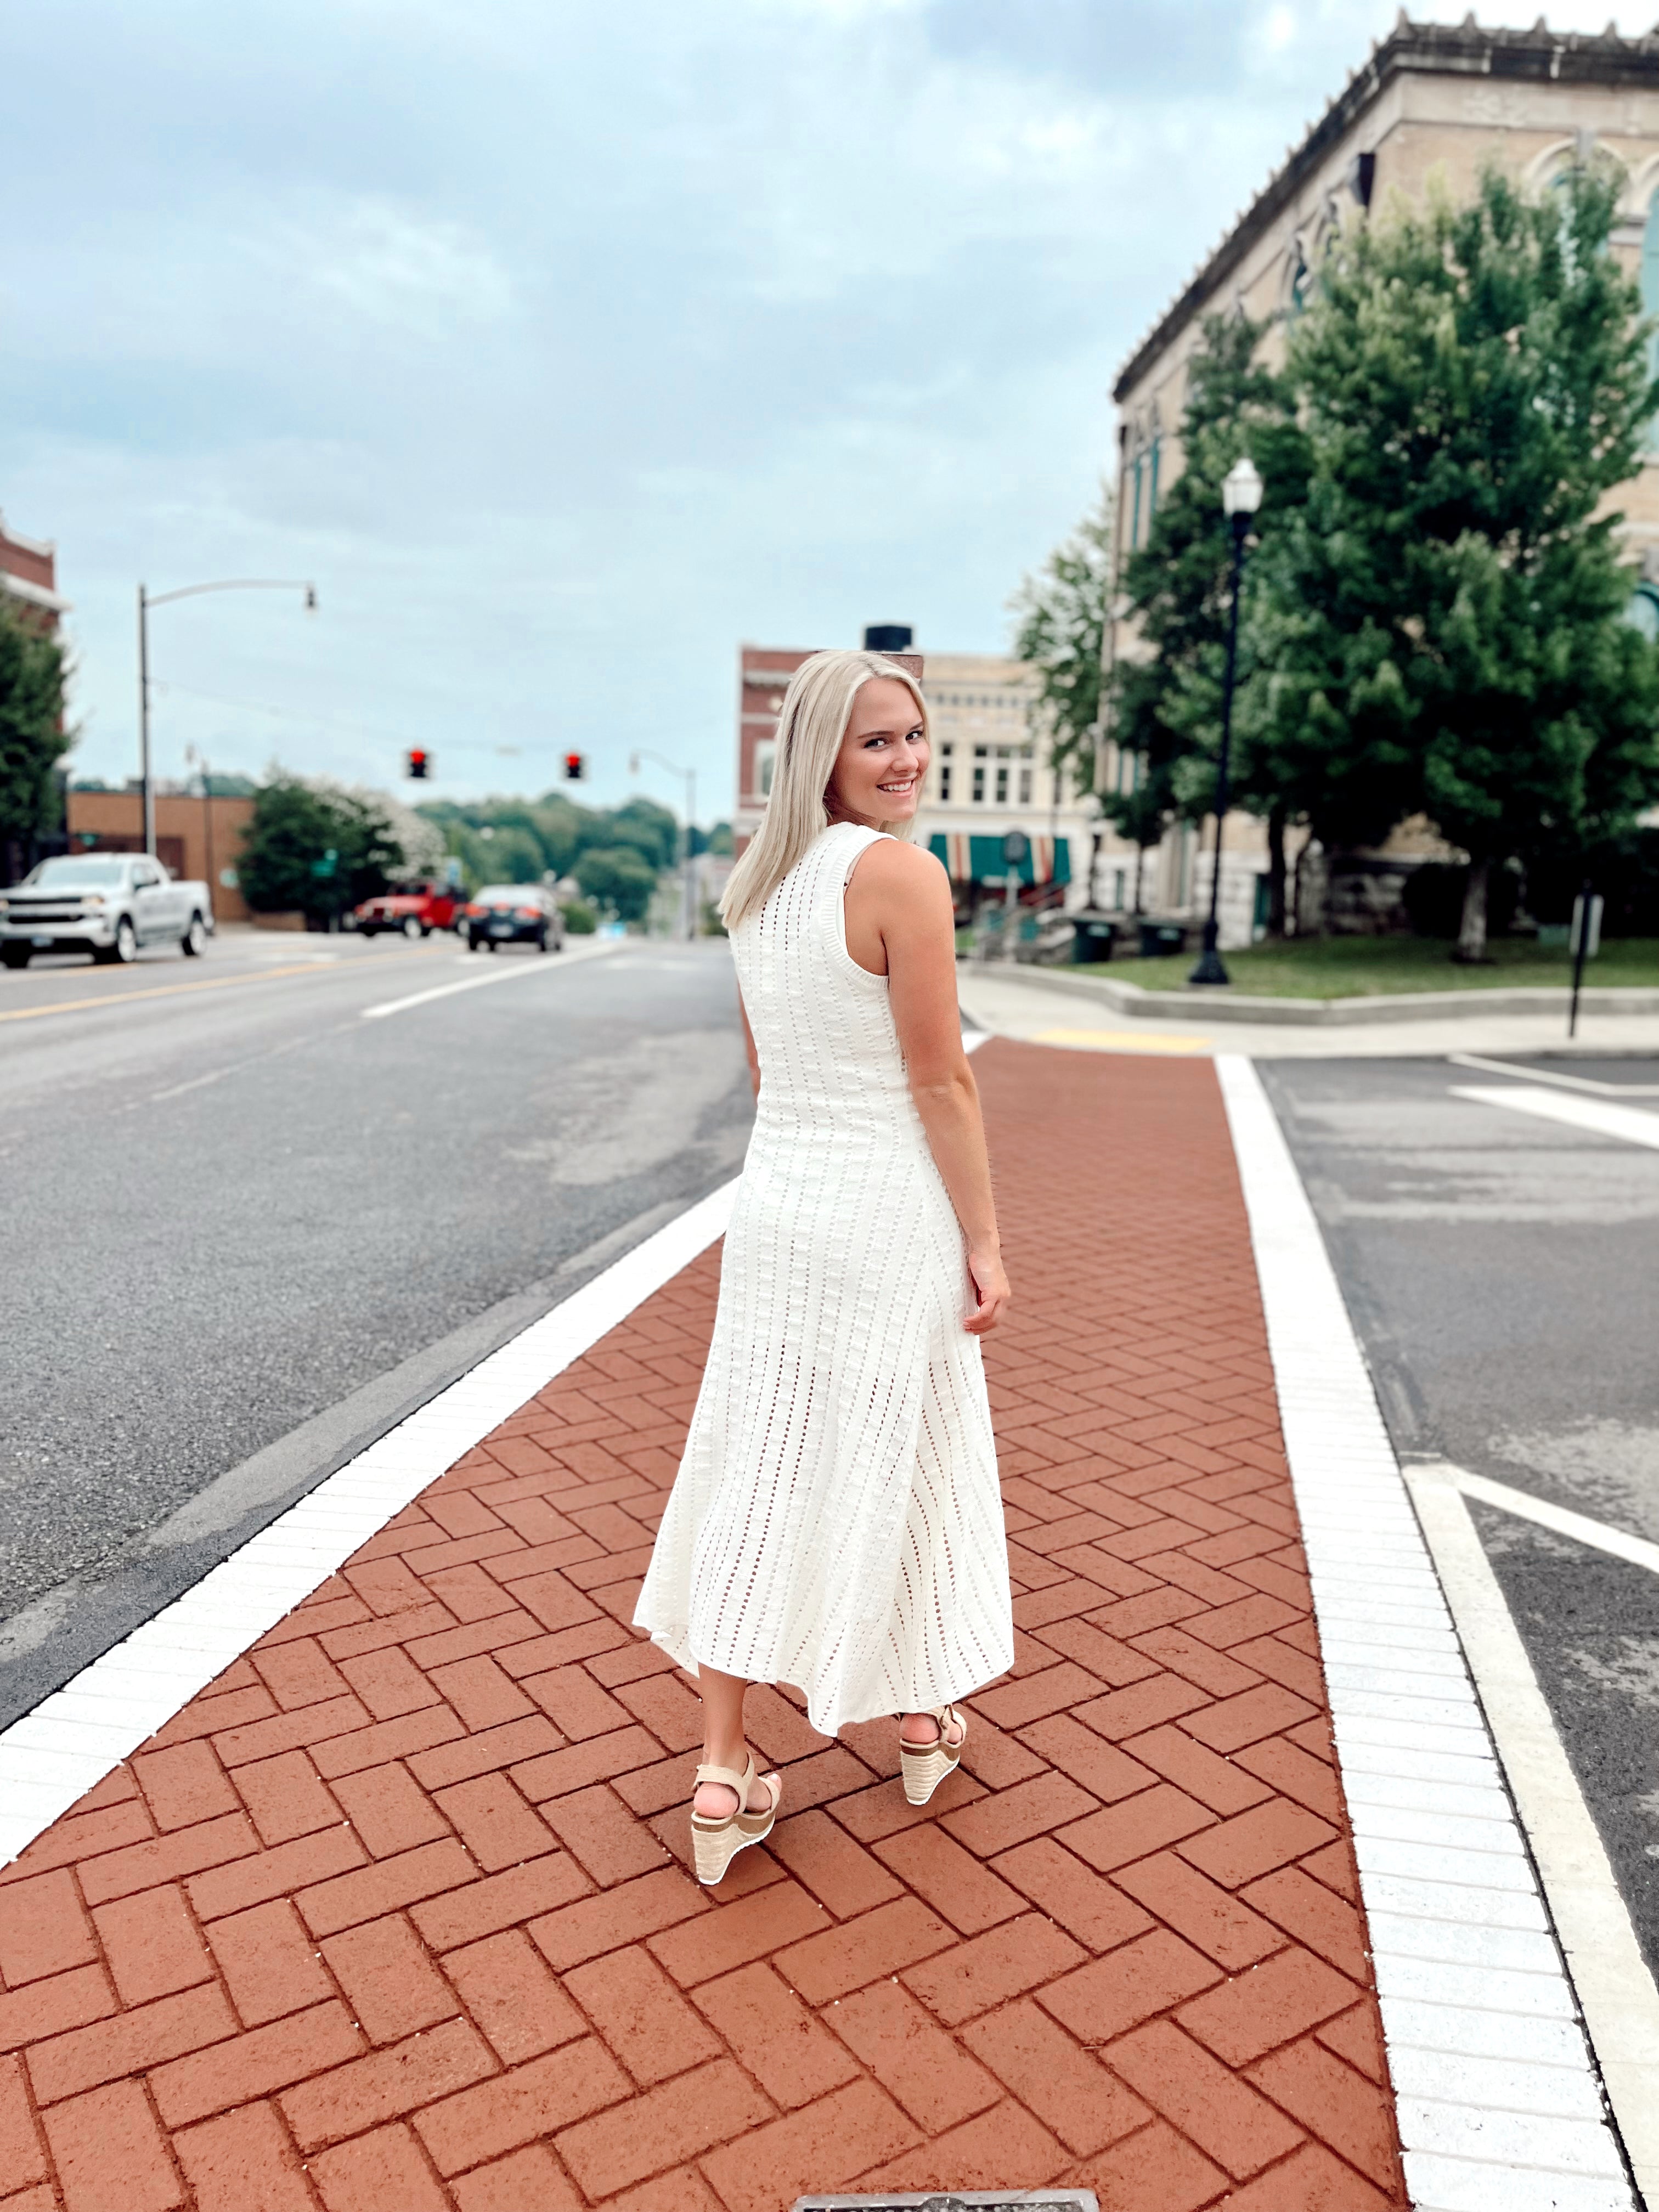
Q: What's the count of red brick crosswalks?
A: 1